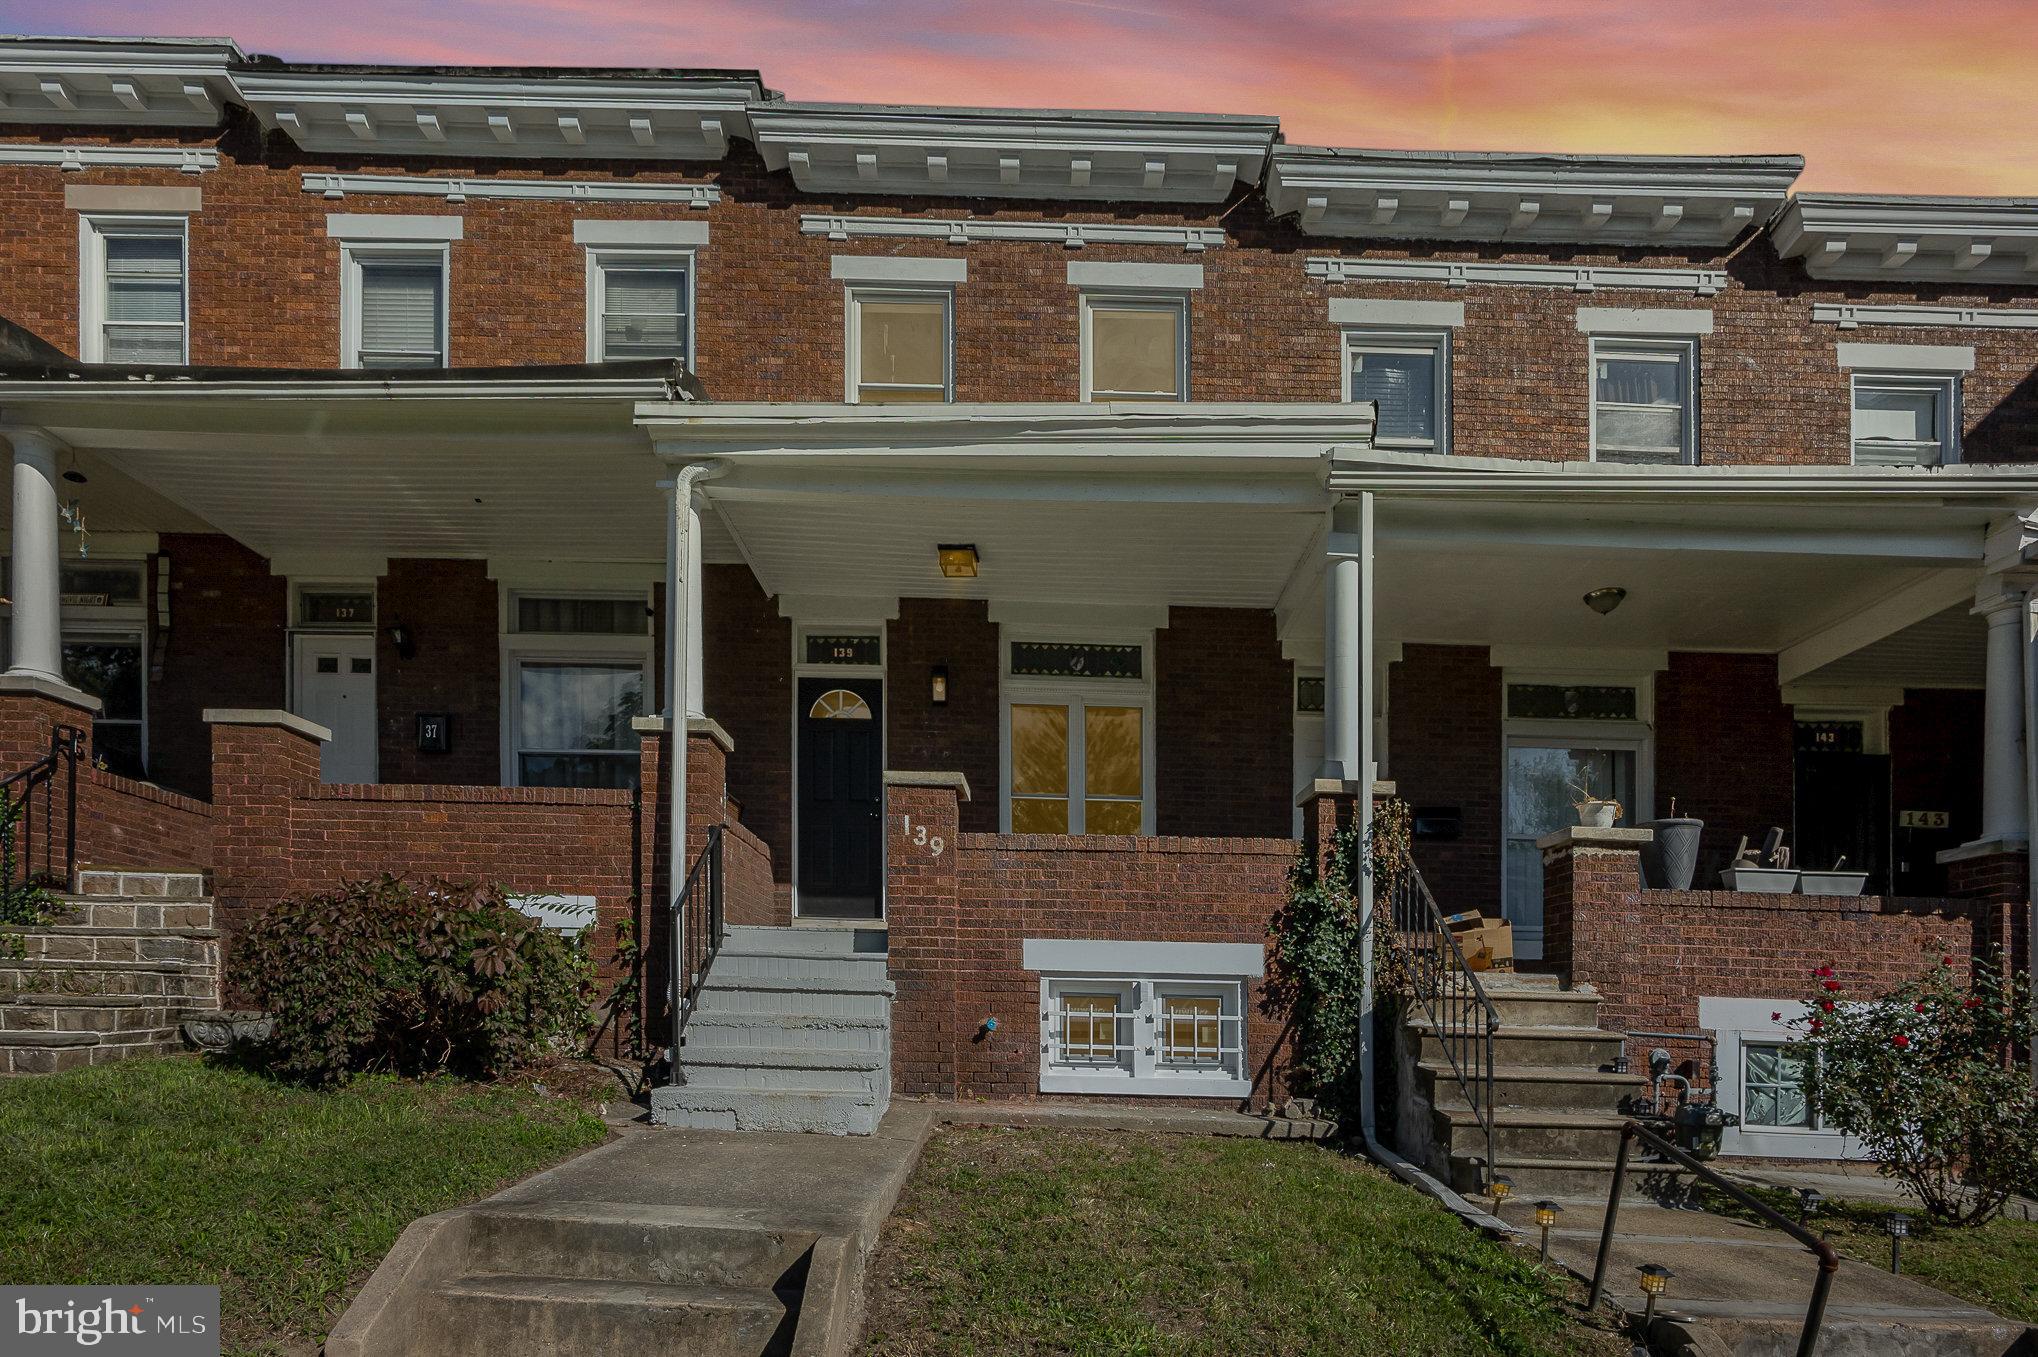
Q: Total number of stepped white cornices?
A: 5